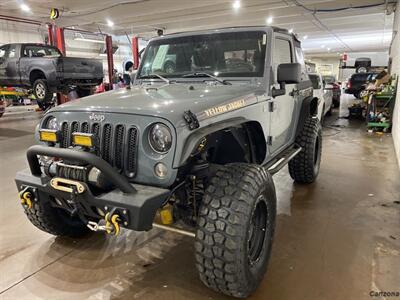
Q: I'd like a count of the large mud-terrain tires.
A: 3